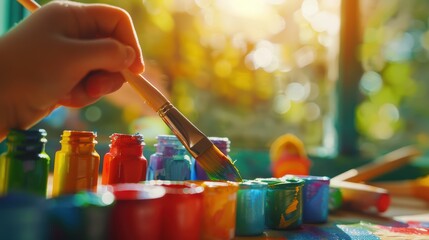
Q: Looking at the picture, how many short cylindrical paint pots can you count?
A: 8